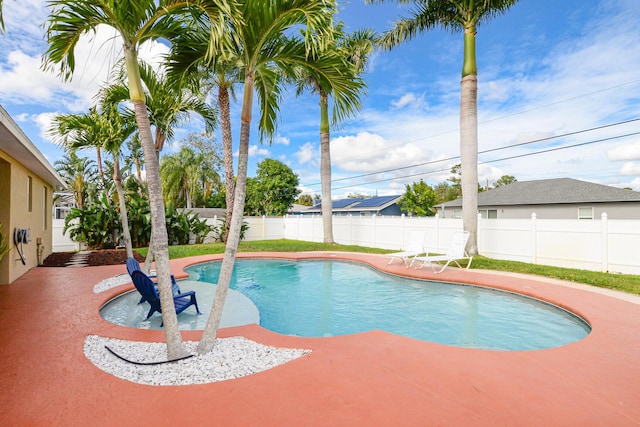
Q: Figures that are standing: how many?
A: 0